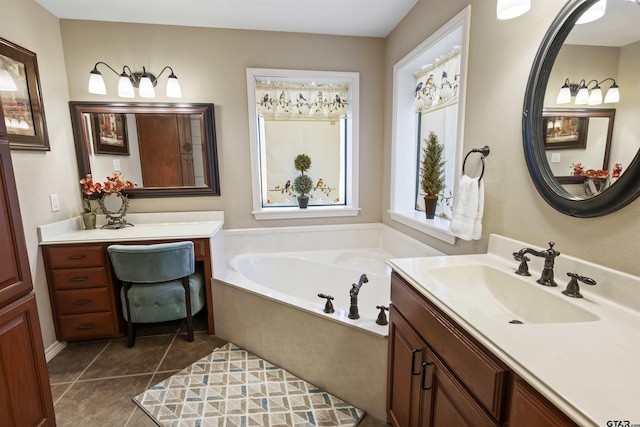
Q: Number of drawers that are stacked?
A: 4